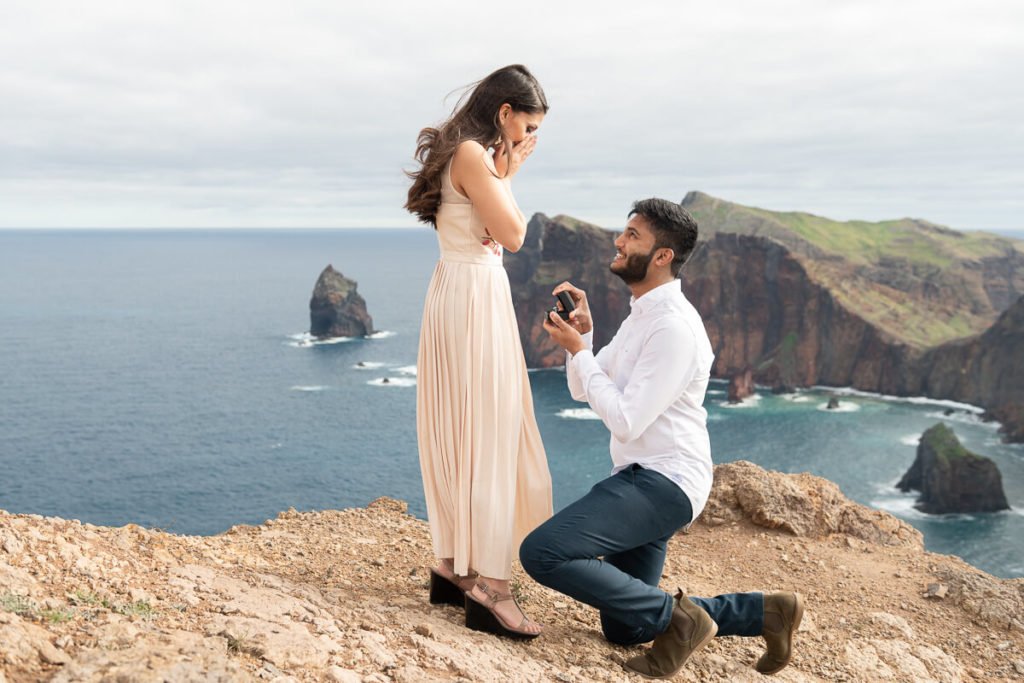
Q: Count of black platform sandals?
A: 2